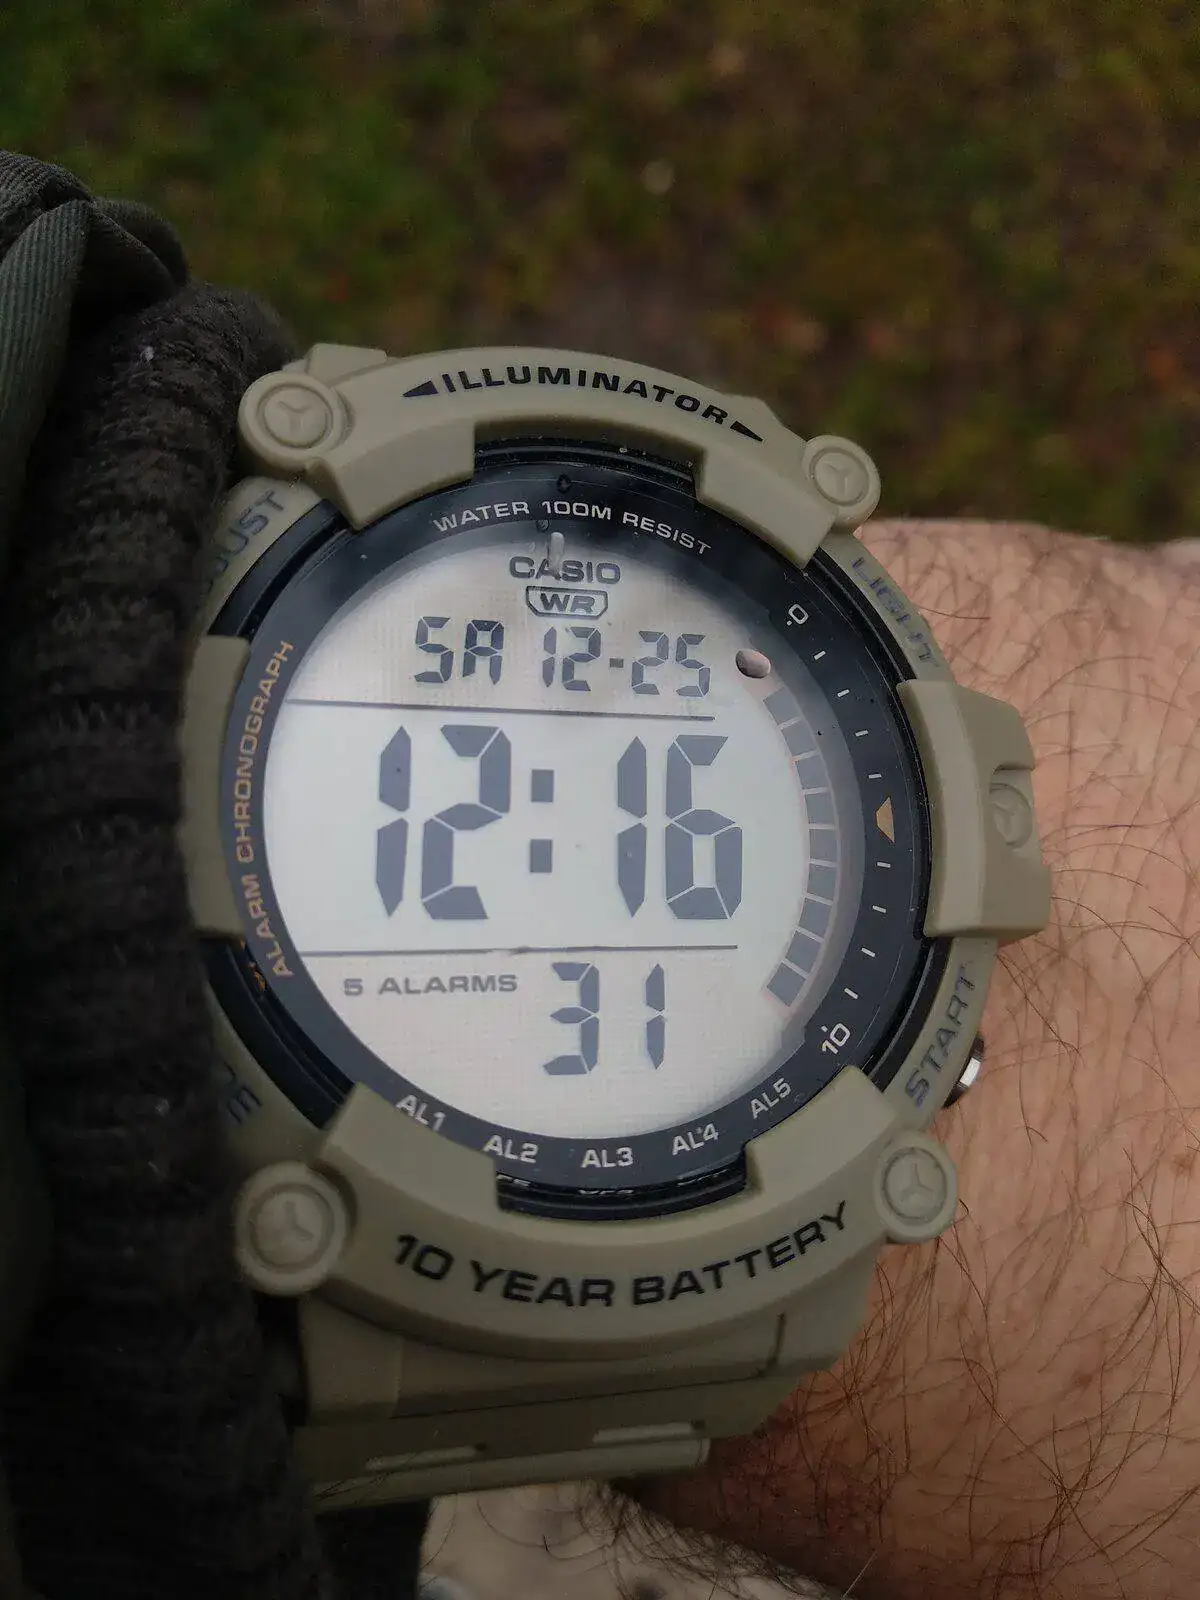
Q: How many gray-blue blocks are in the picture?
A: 9